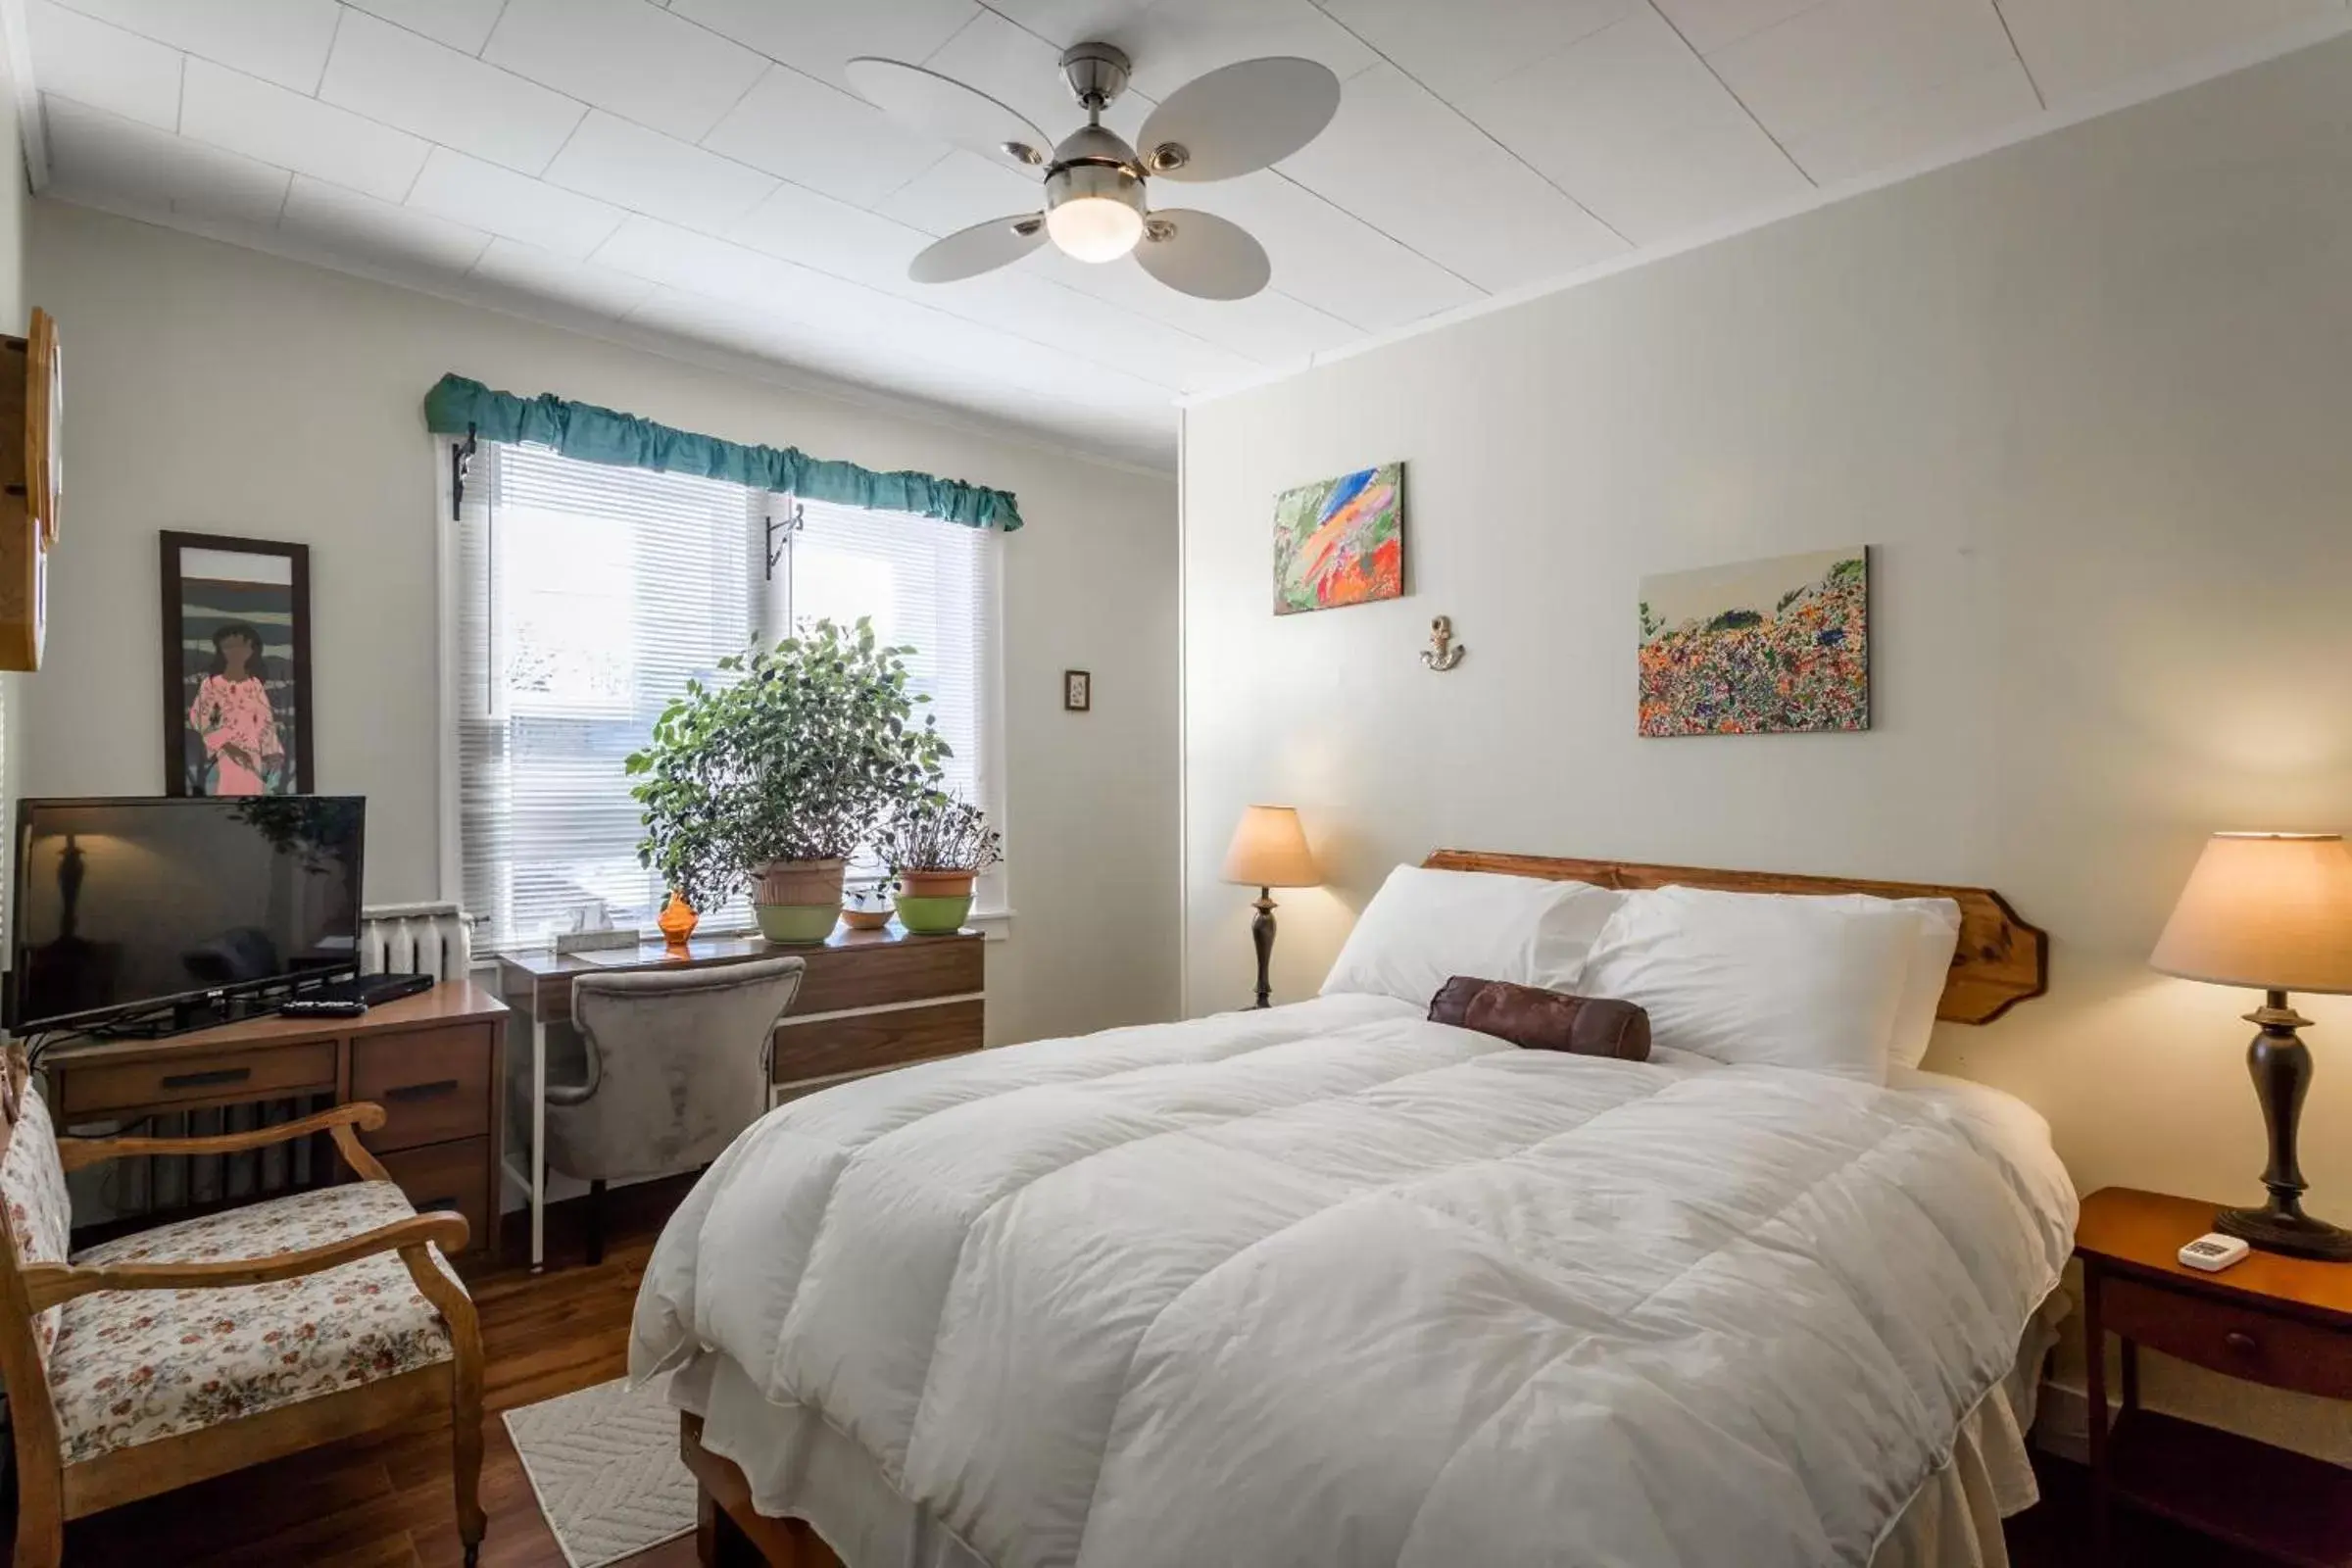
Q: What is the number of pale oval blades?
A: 4